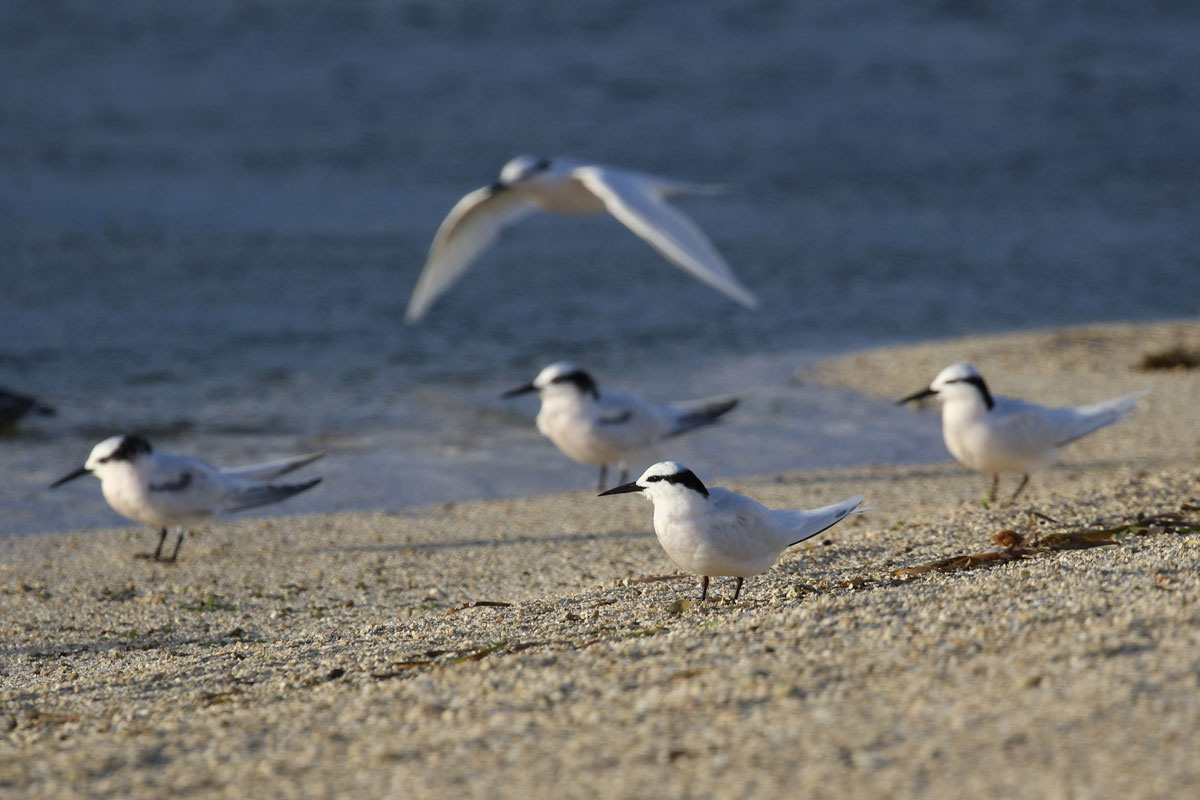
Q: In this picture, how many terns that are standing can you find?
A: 4